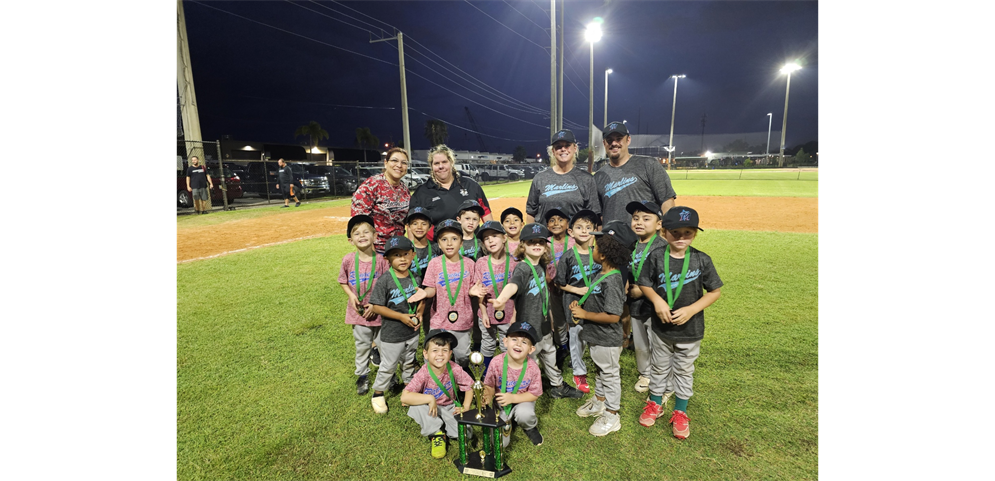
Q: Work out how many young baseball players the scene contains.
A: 15